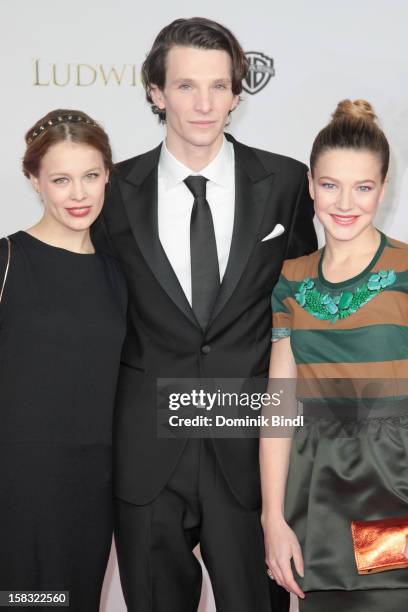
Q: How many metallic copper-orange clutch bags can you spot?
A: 1